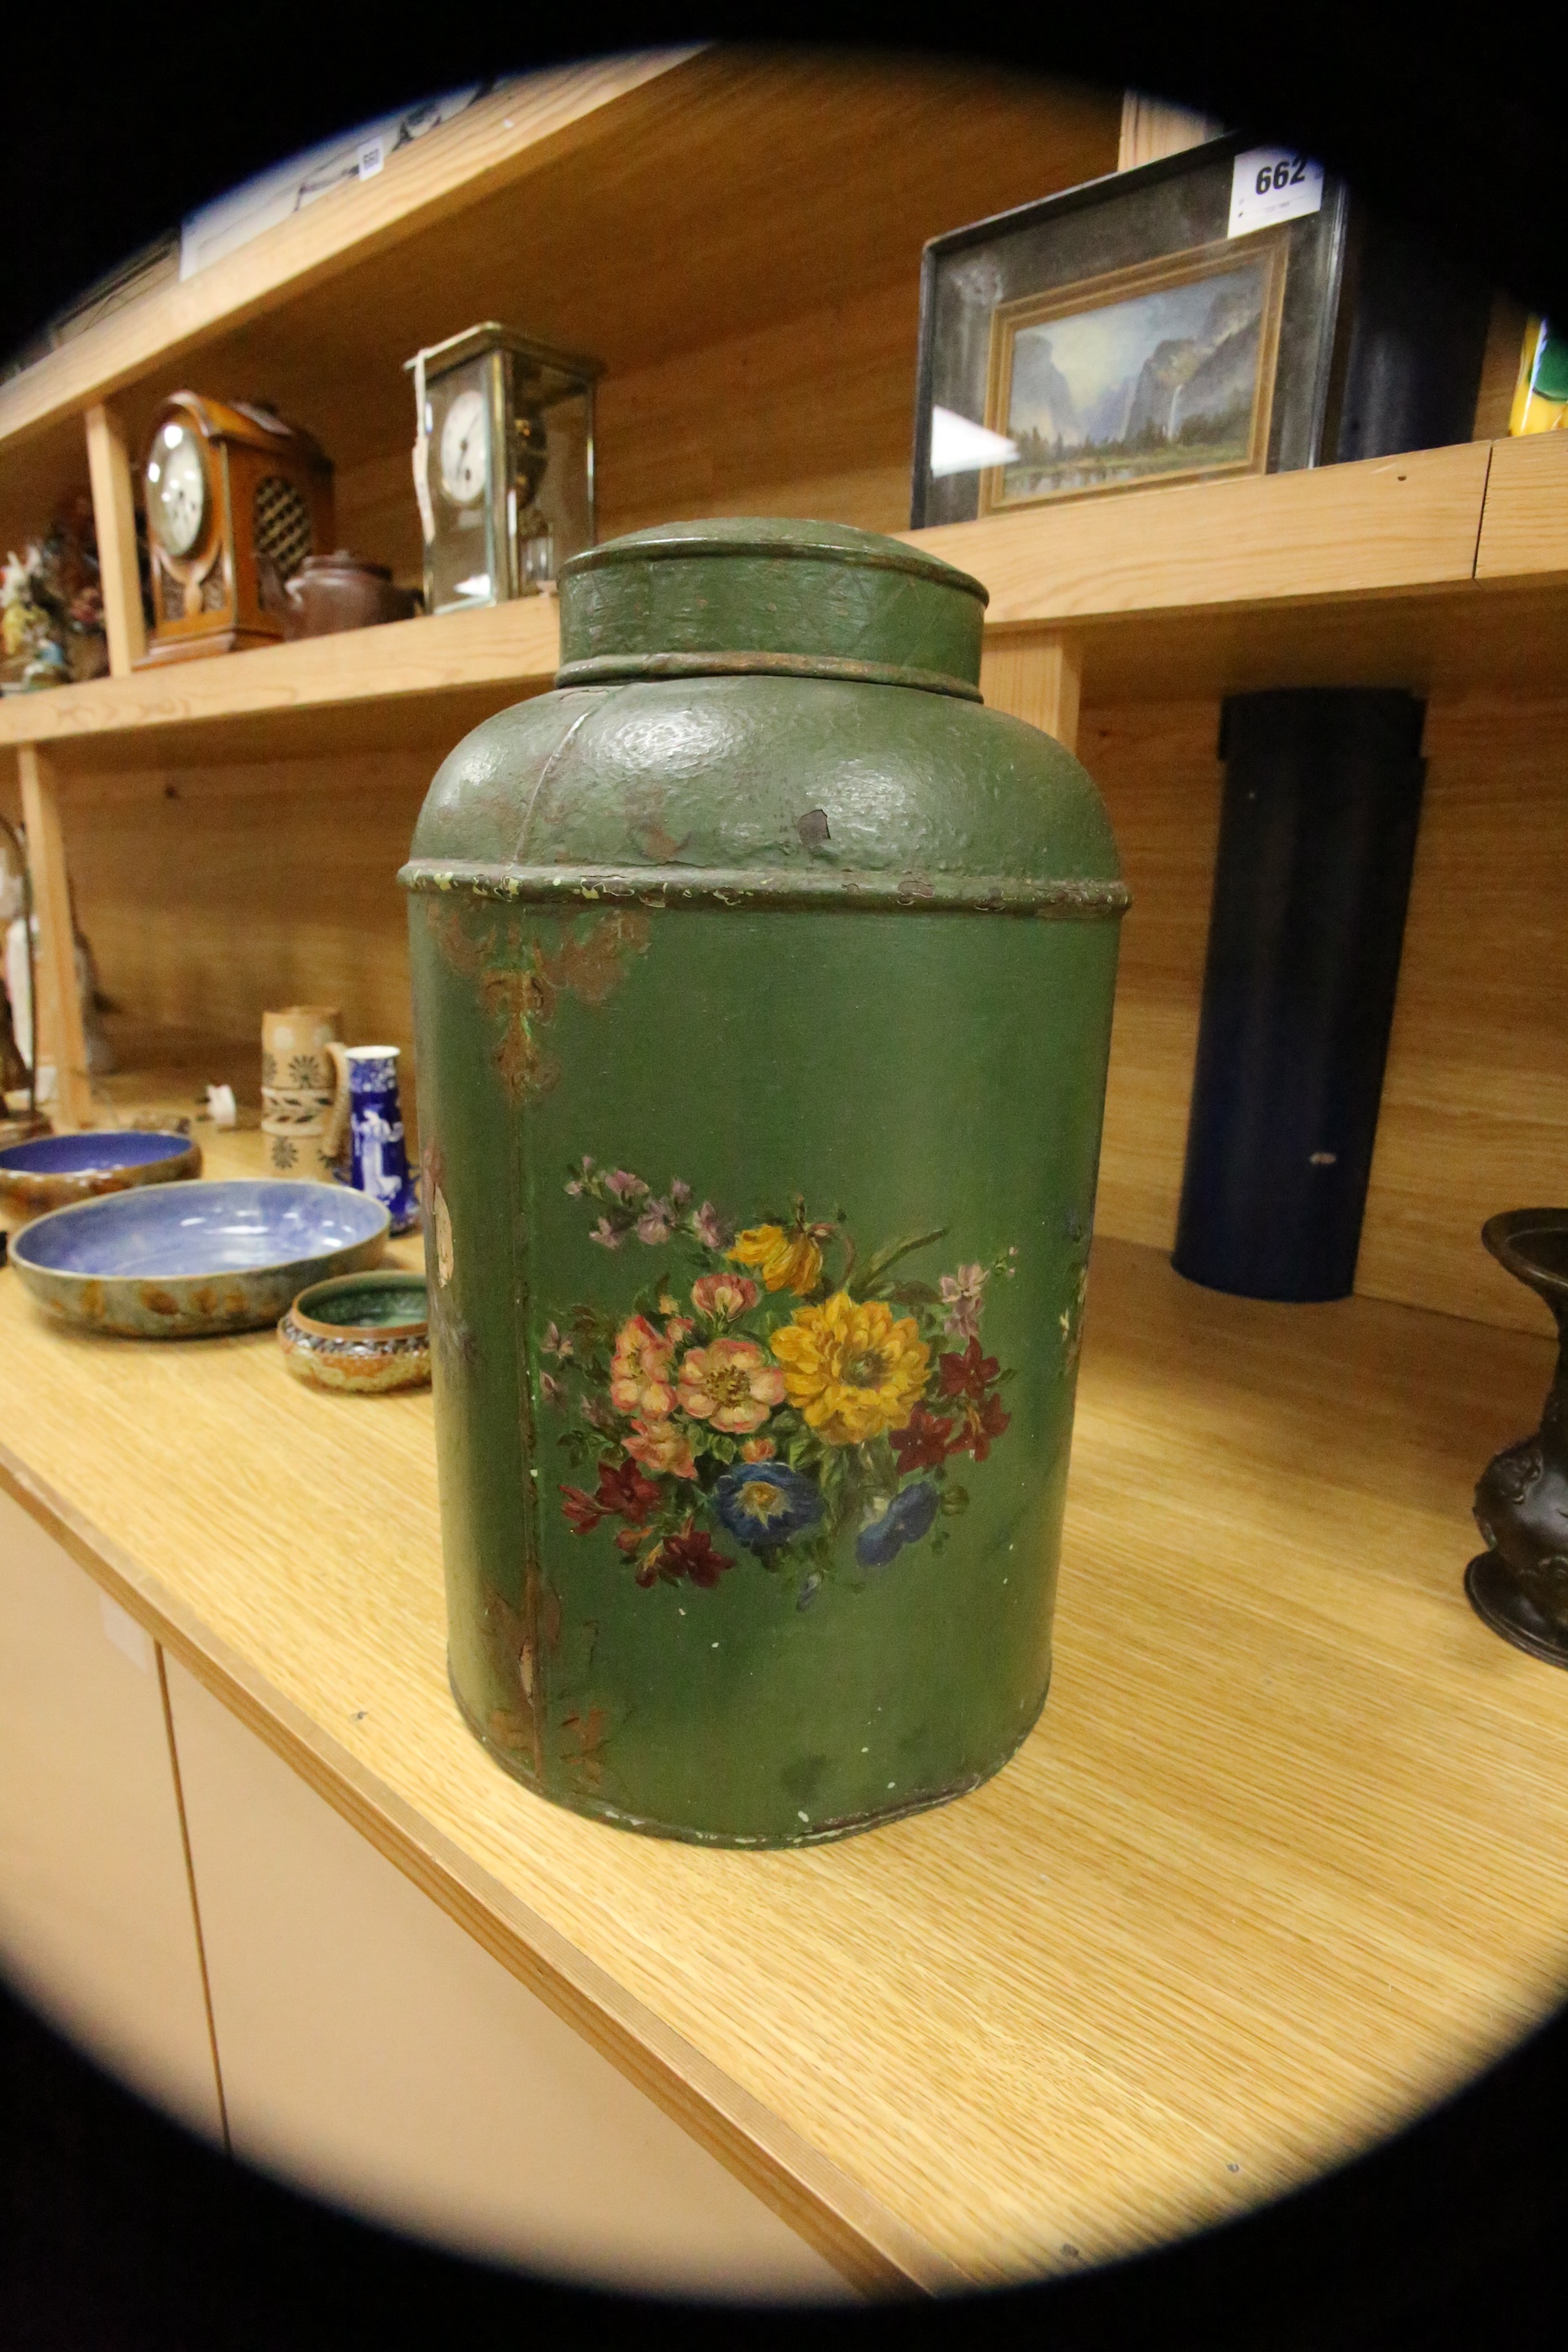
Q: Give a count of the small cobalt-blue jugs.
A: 1